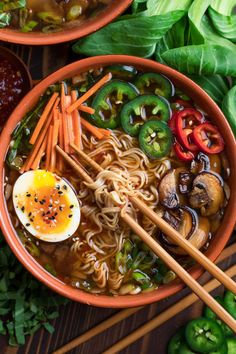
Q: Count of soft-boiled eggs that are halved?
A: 1